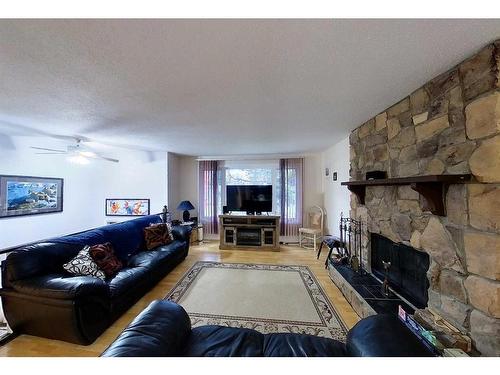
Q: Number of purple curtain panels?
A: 2